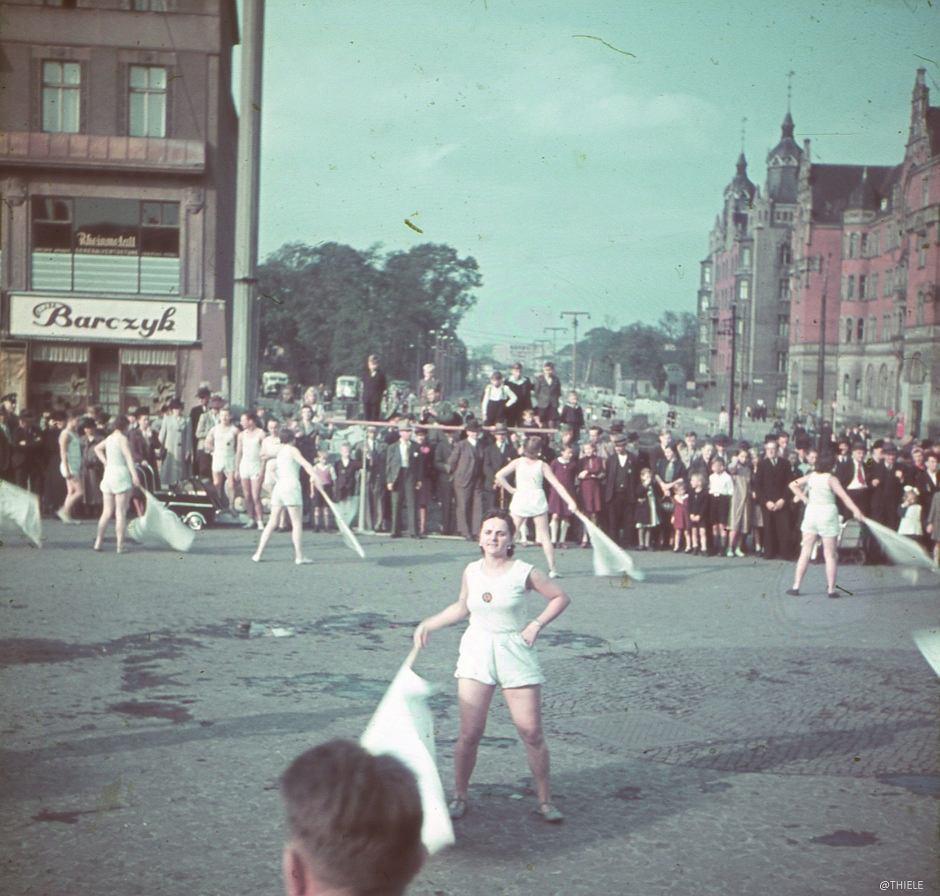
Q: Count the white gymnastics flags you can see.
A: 7